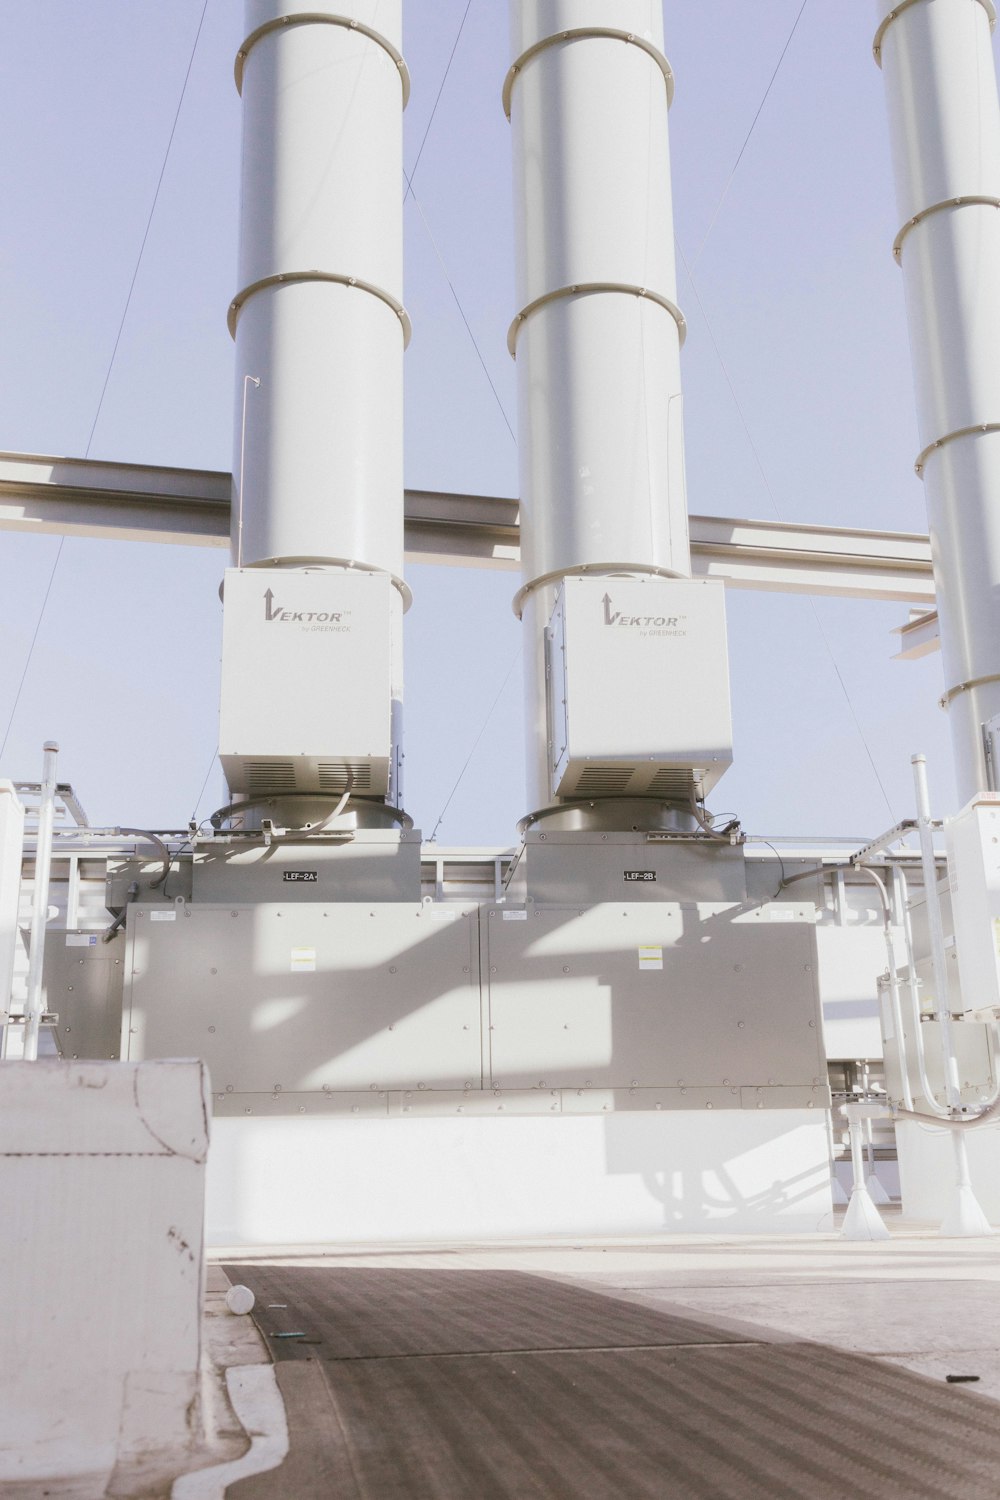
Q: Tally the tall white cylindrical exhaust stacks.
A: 3